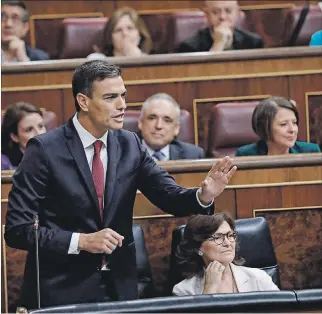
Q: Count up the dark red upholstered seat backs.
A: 6